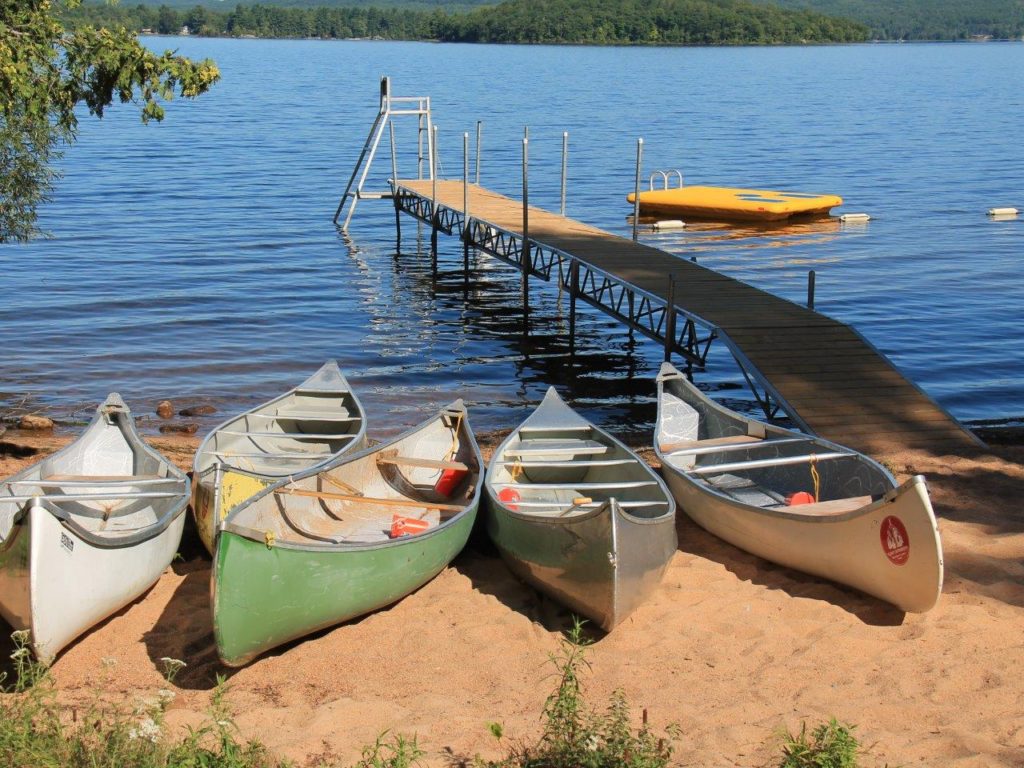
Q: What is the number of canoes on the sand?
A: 5